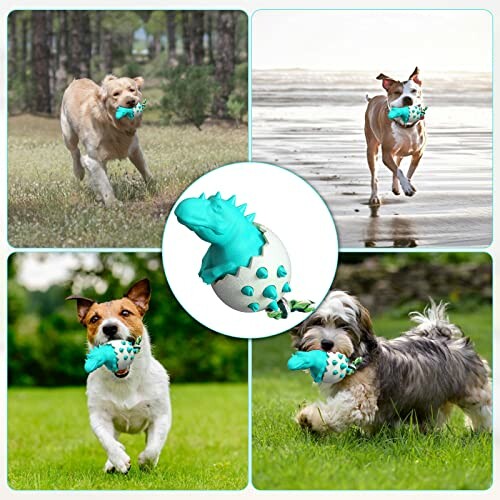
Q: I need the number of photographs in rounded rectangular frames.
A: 4